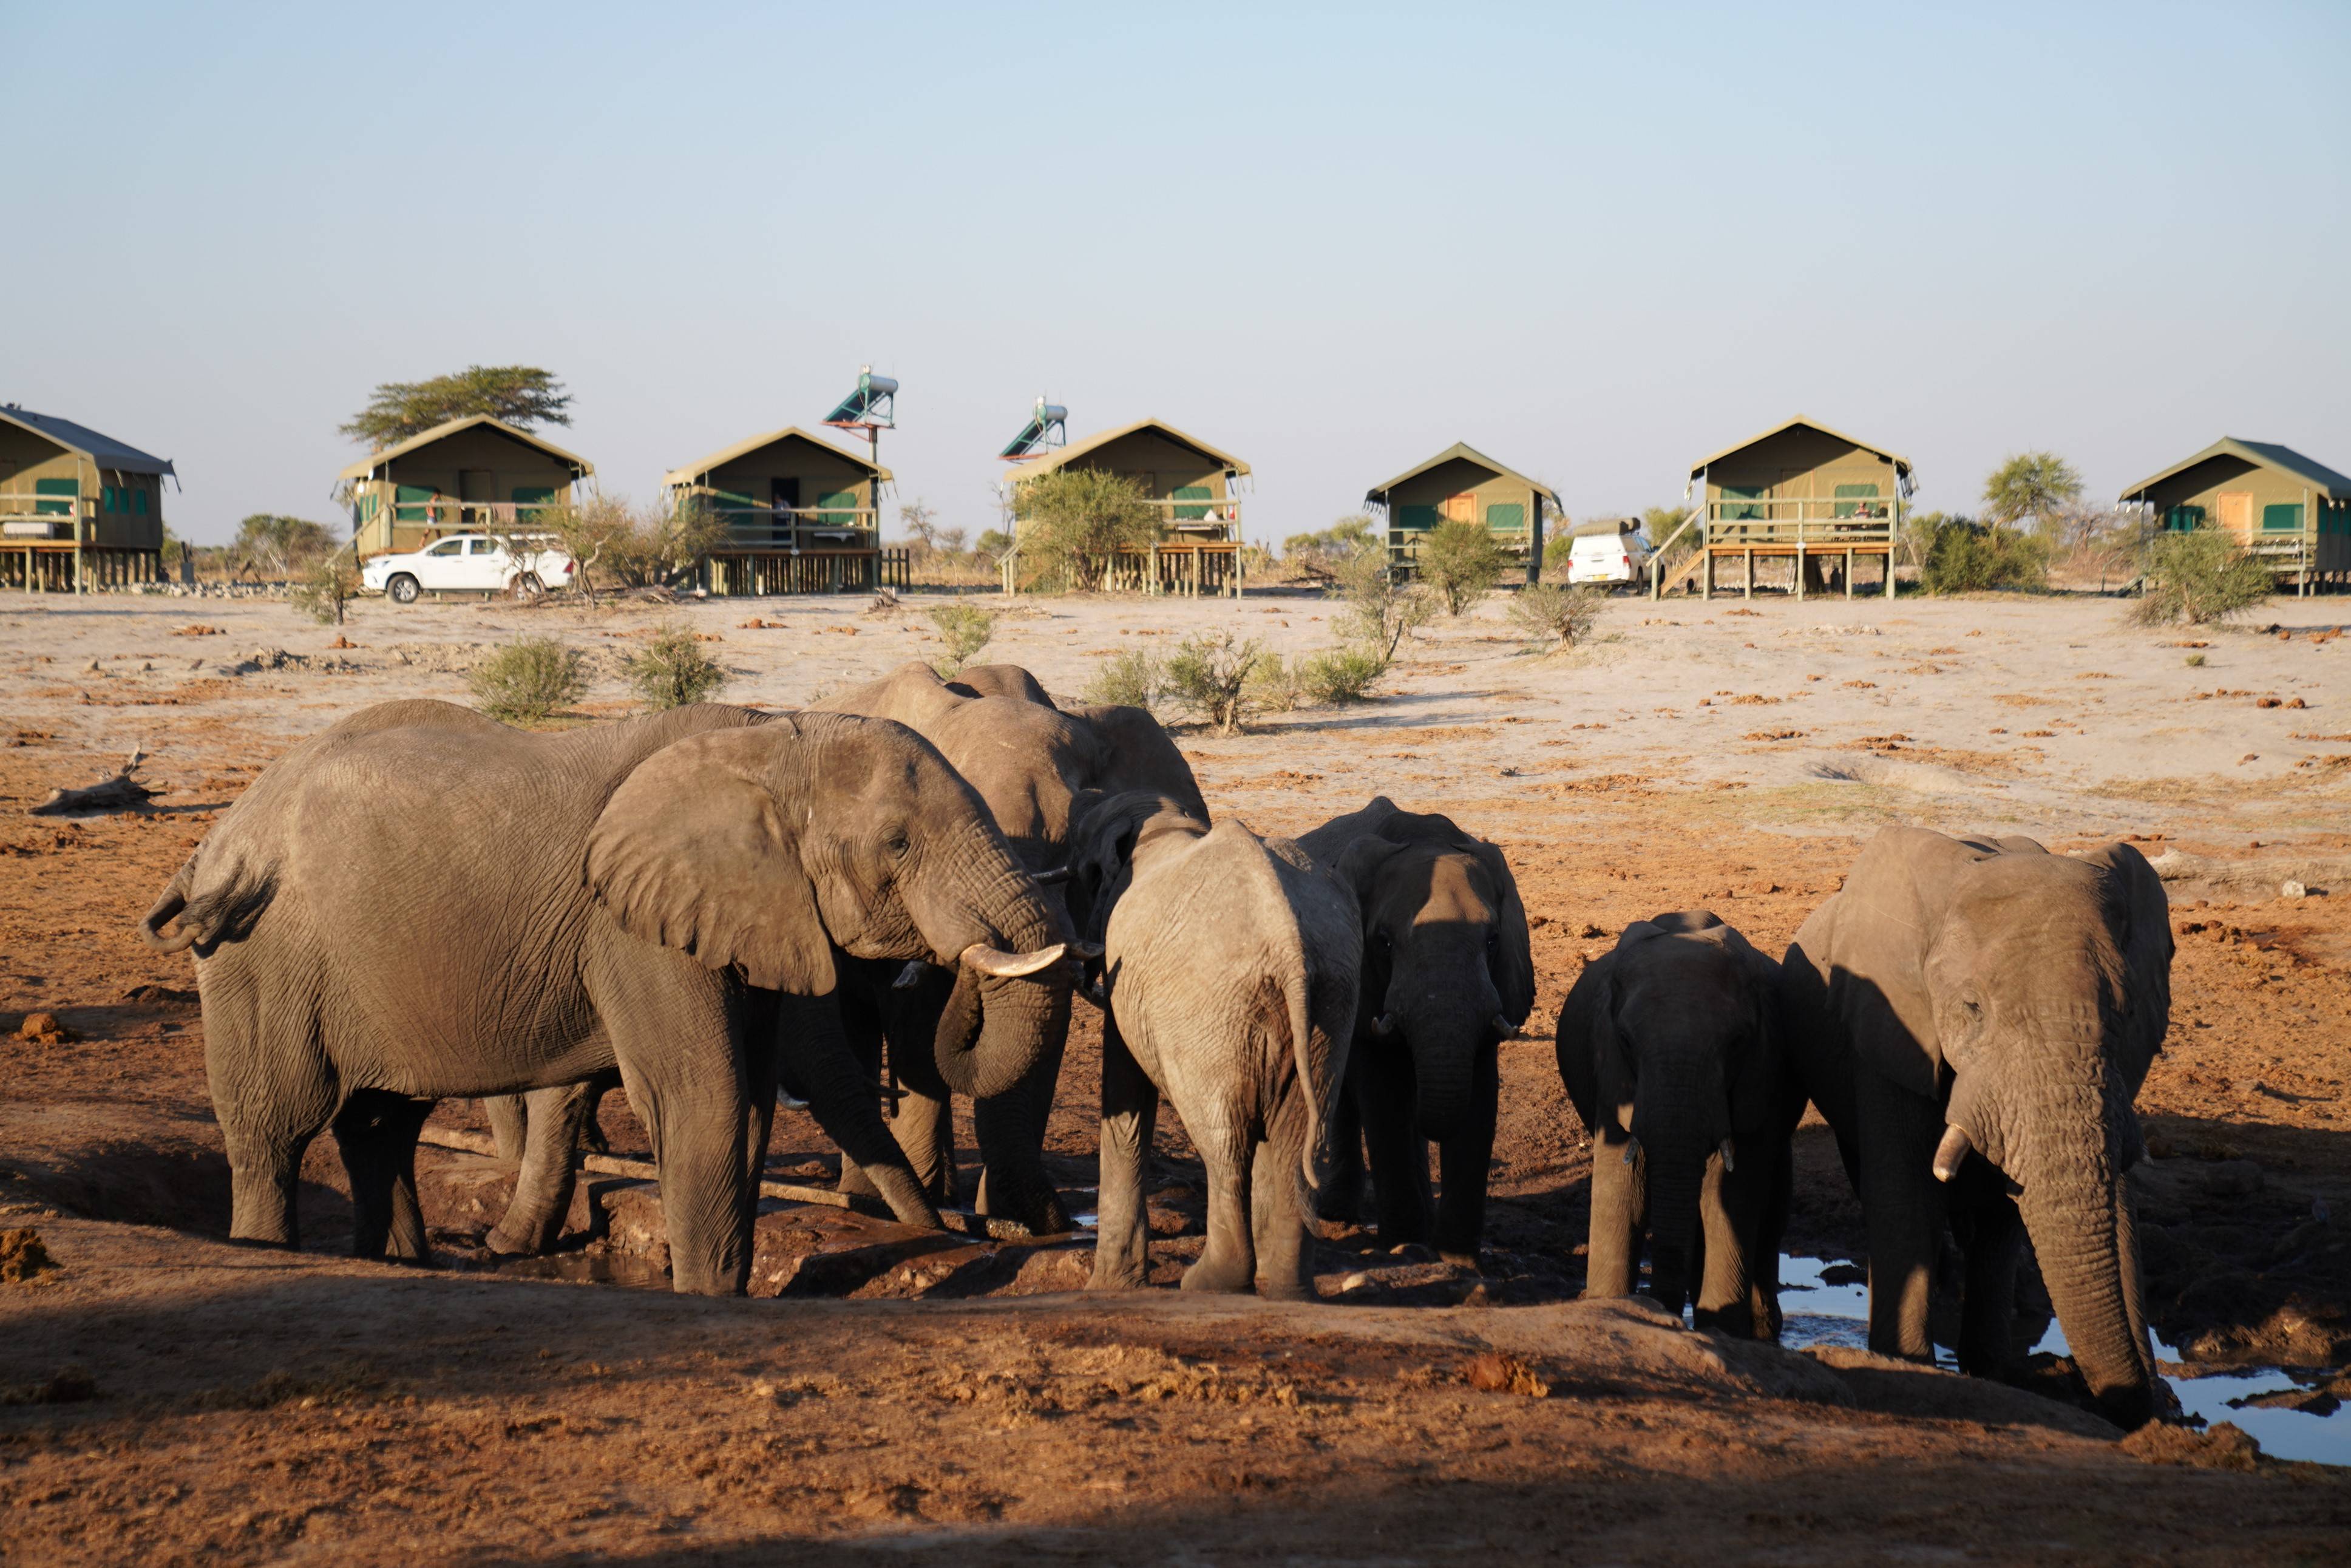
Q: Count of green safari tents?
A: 7